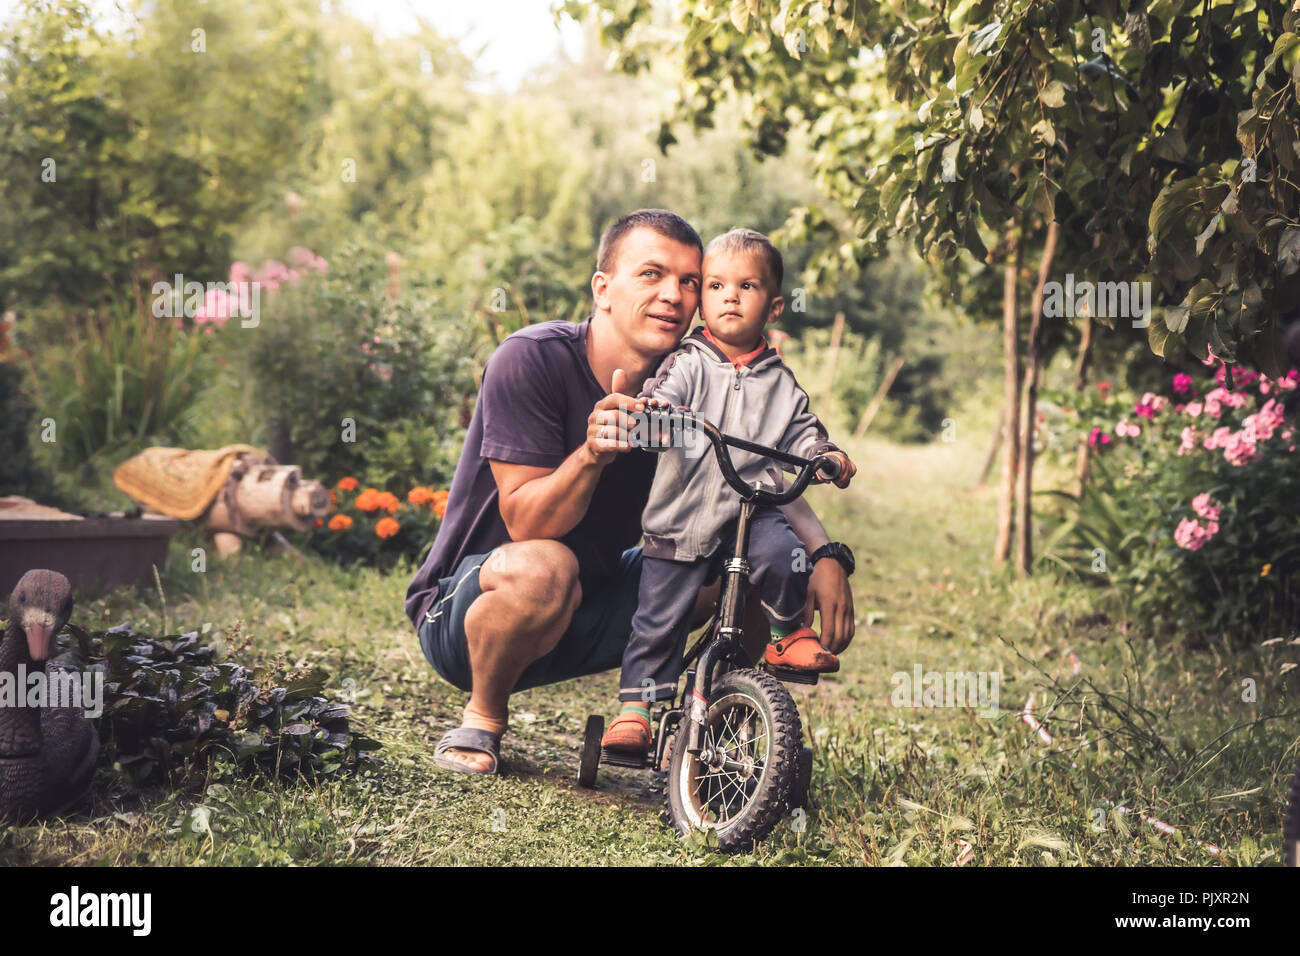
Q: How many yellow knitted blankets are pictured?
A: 1